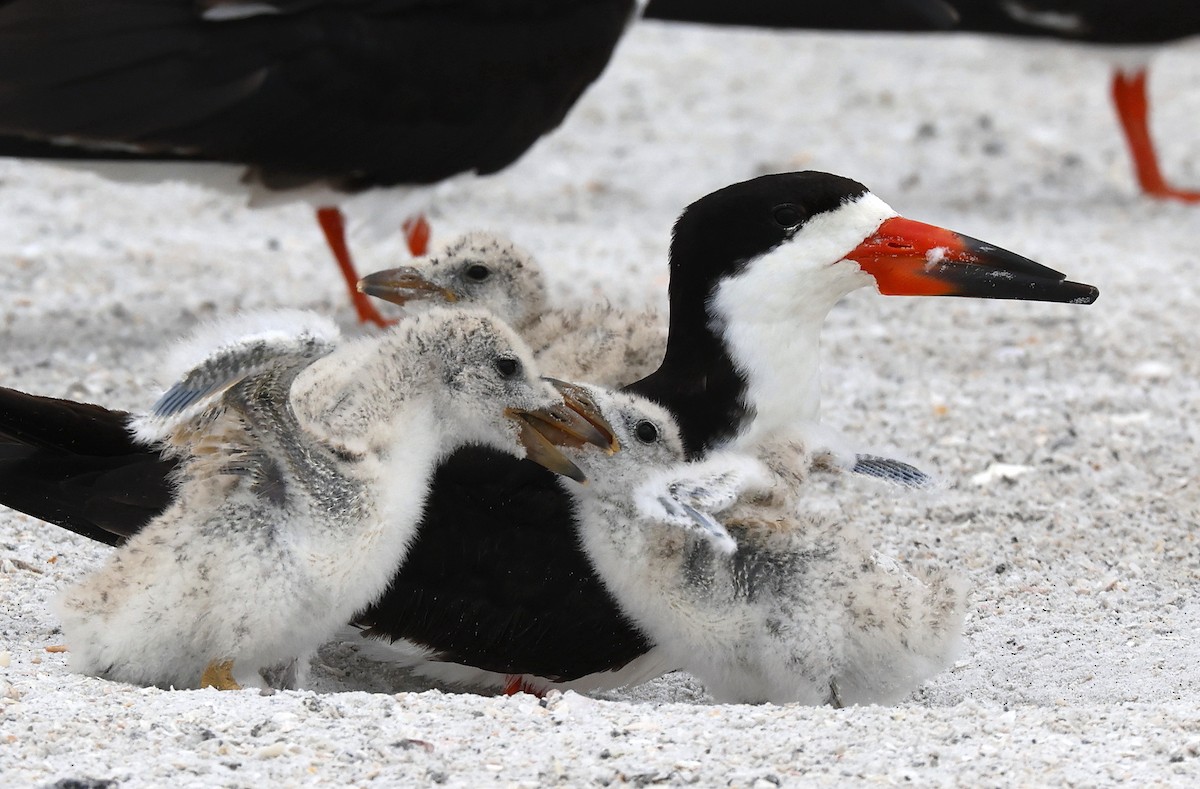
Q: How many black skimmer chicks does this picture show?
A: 3